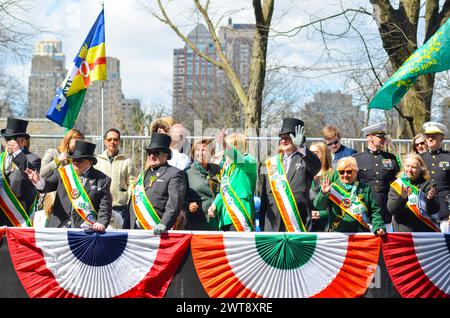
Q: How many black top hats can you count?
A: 4